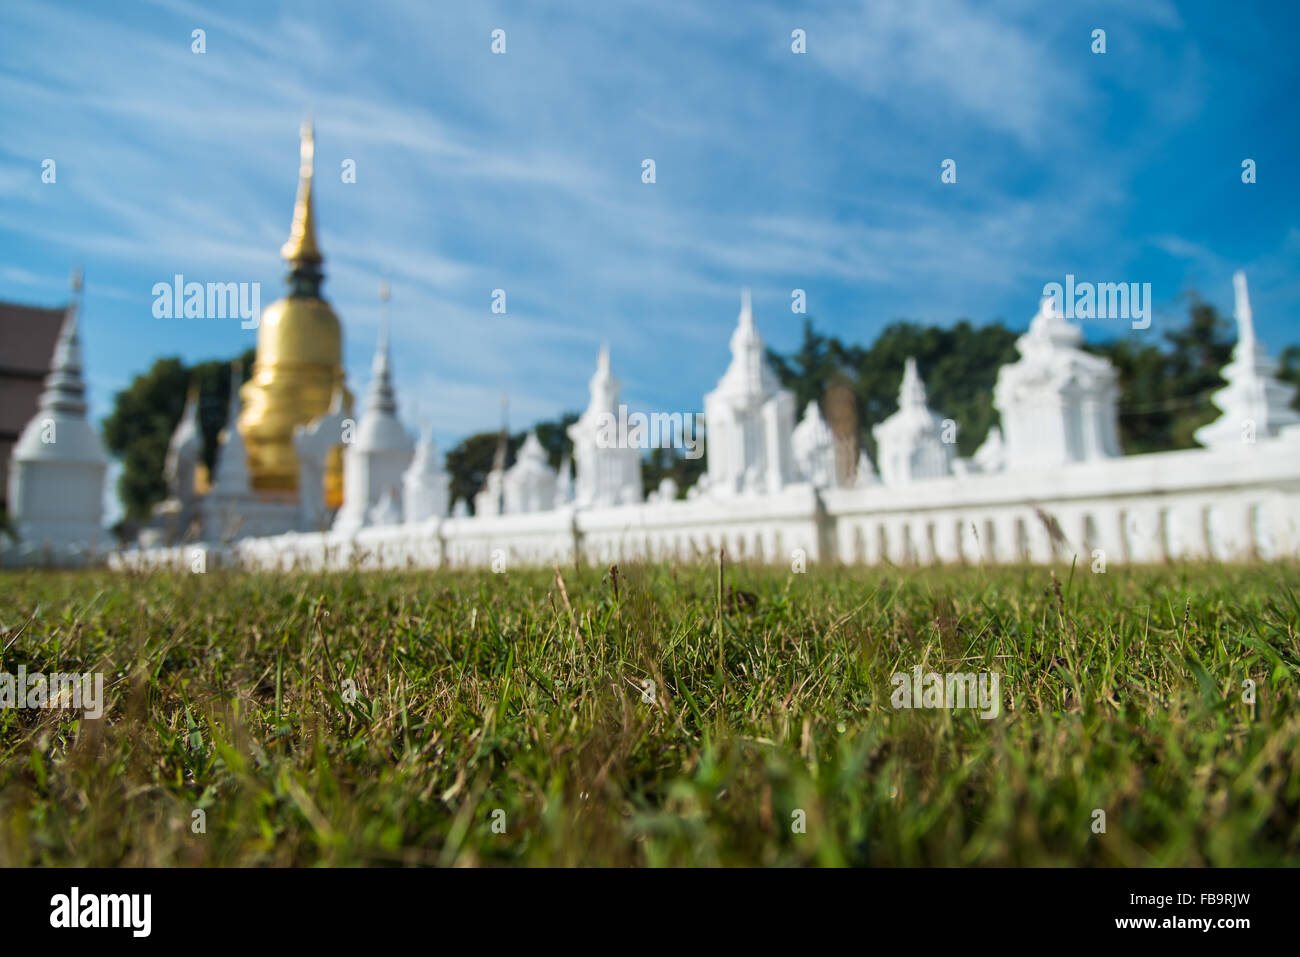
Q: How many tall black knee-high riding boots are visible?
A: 0